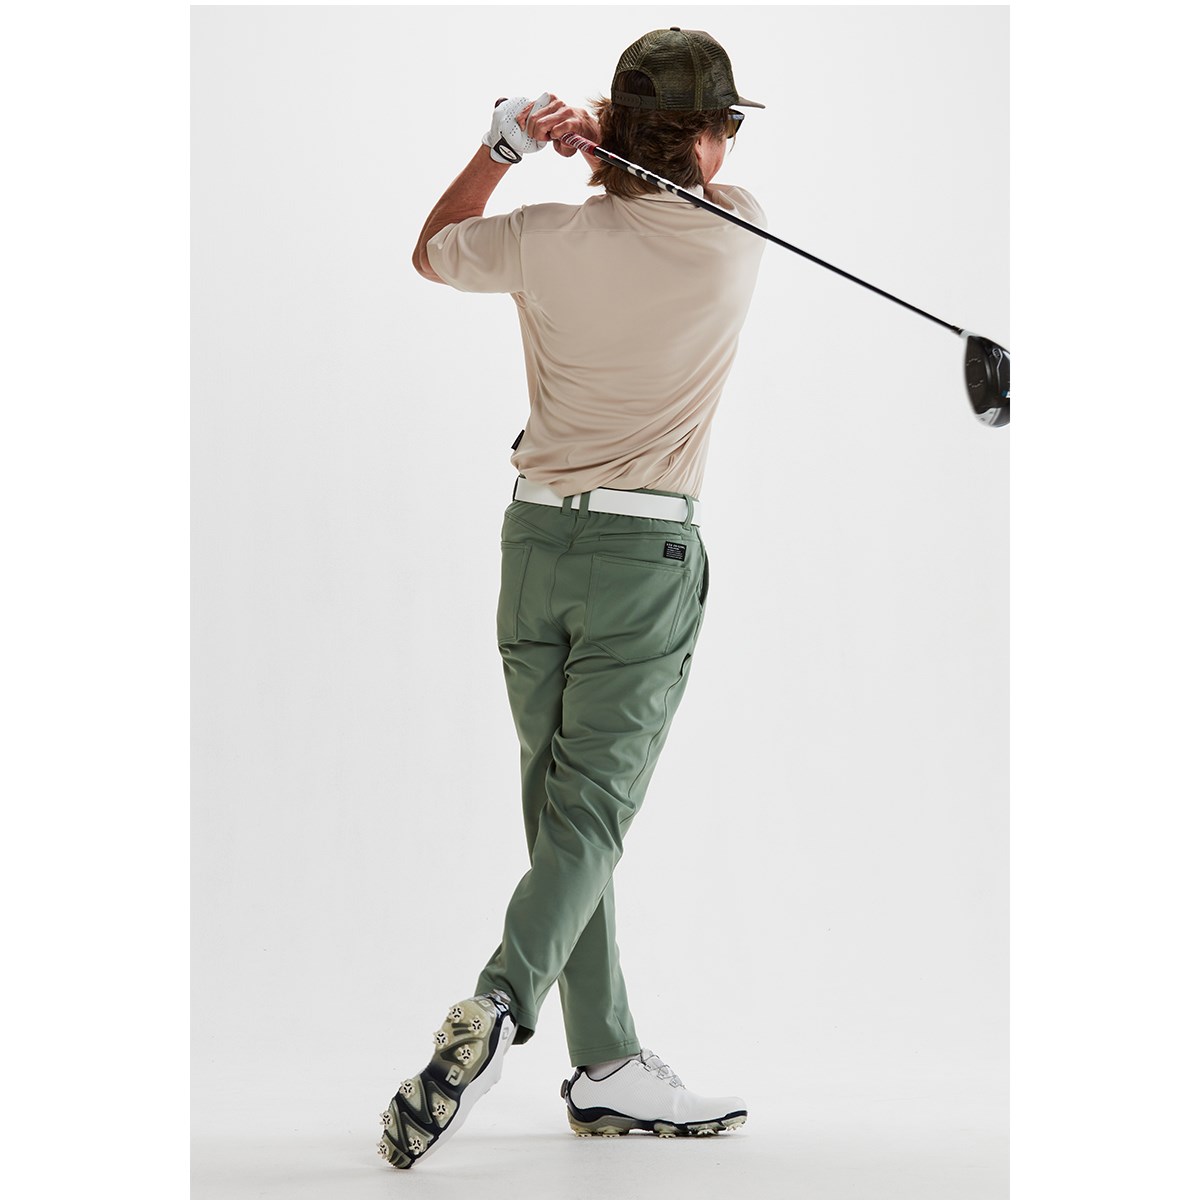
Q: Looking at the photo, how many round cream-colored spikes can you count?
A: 9